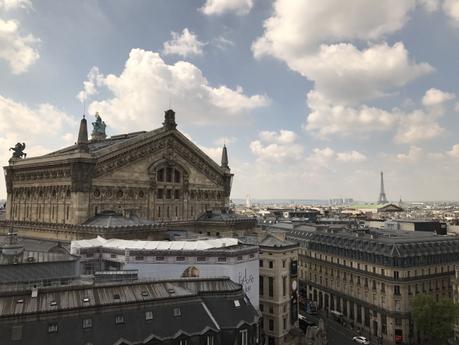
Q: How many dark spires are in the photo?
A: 2